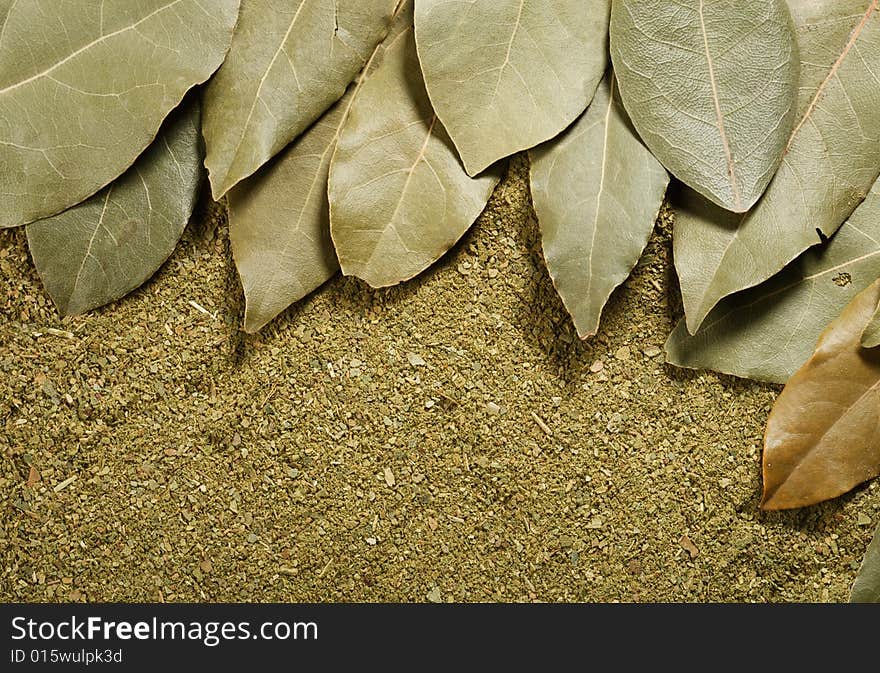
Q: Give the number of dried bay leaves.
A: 13